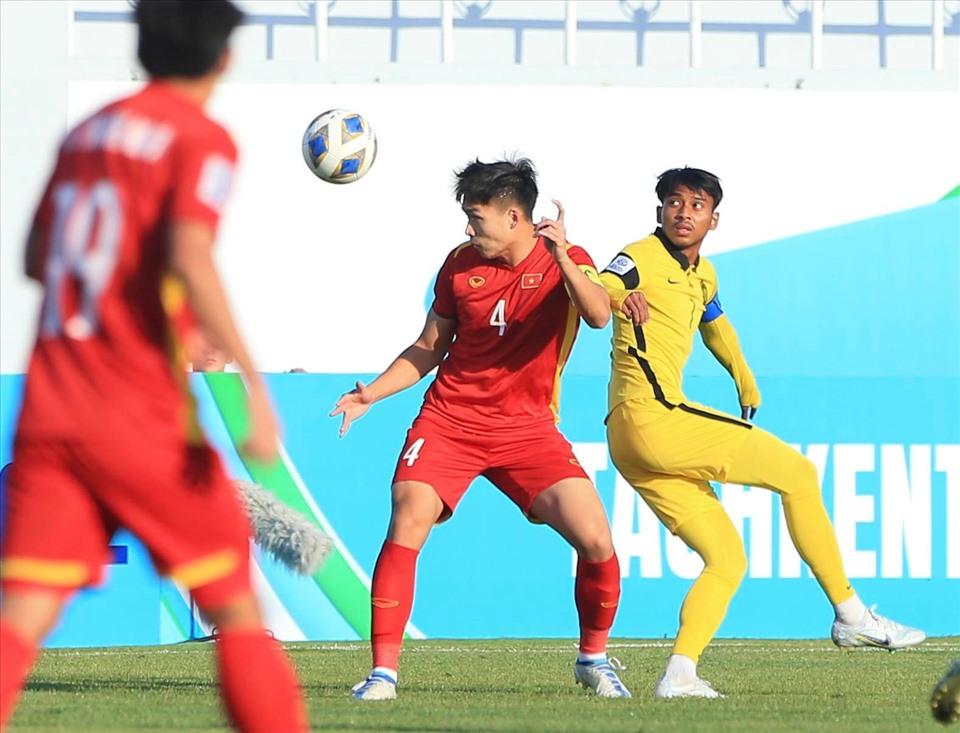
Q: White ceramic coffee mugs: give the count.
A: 0